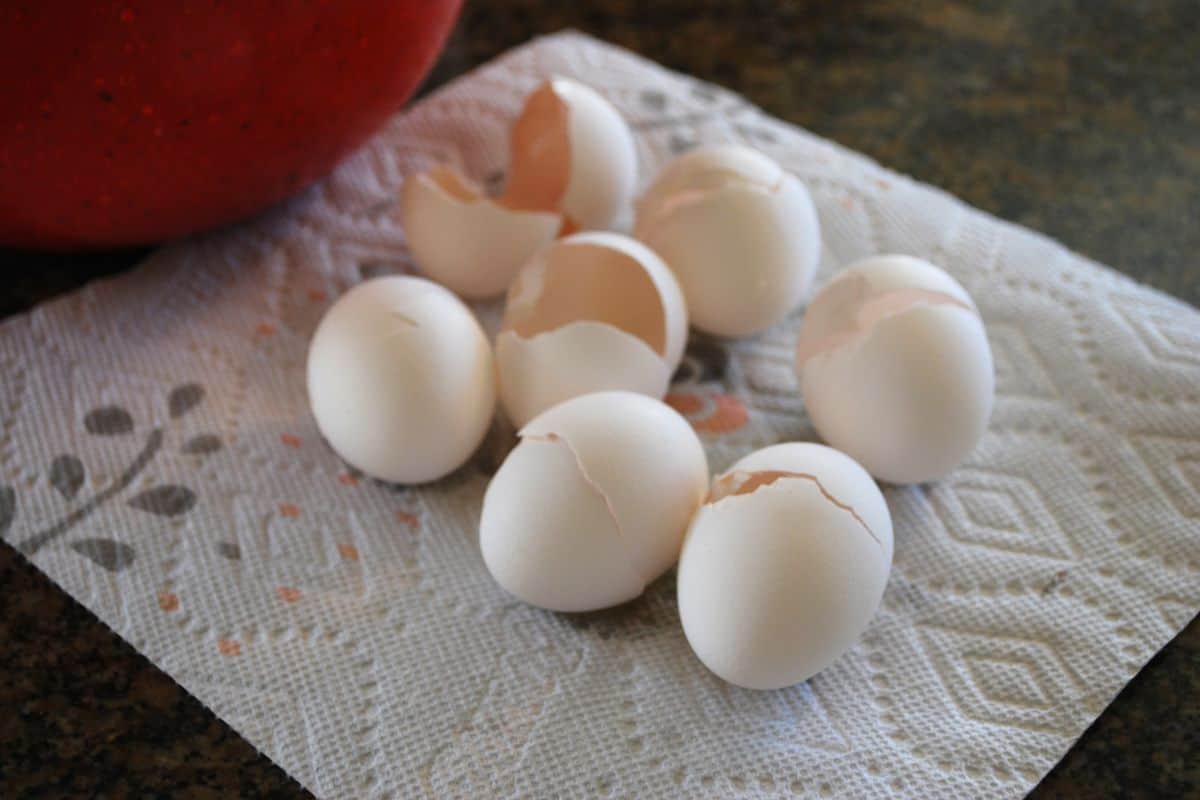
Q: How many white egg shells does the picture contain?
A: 7